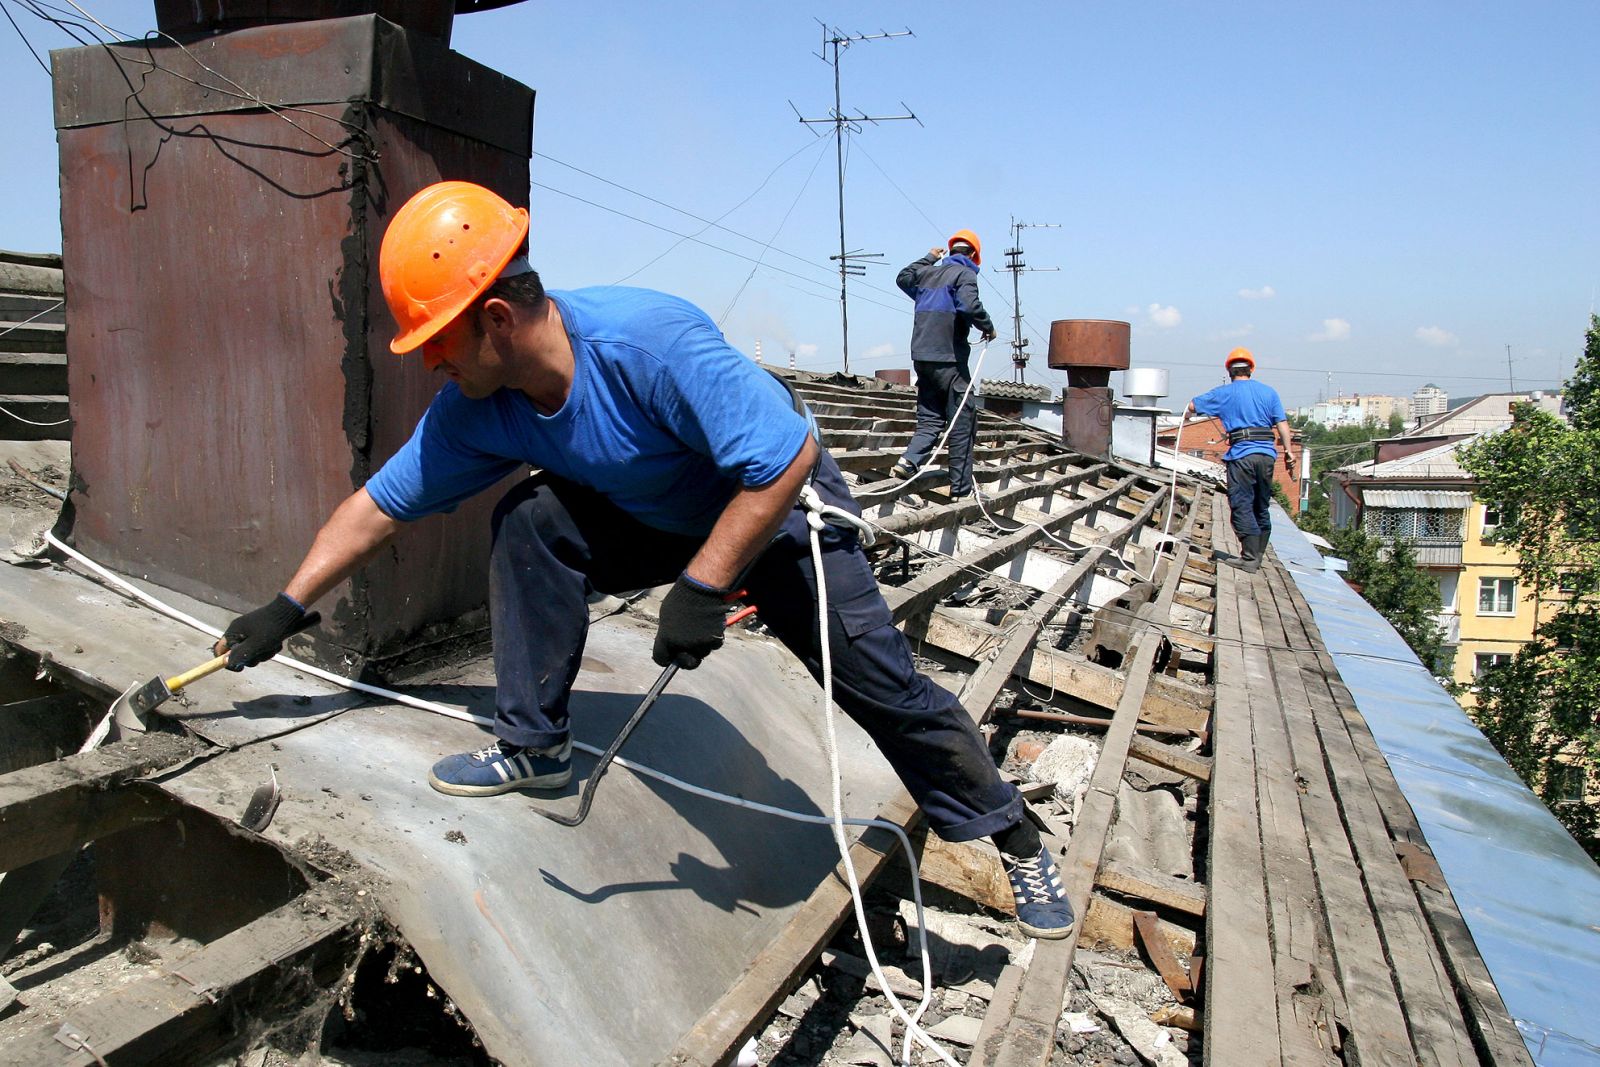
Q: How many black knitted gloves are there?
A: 2